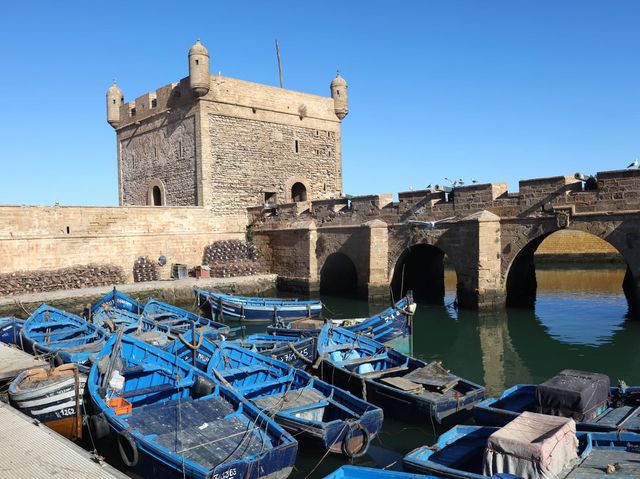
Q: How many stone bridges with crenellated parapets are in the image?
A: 1